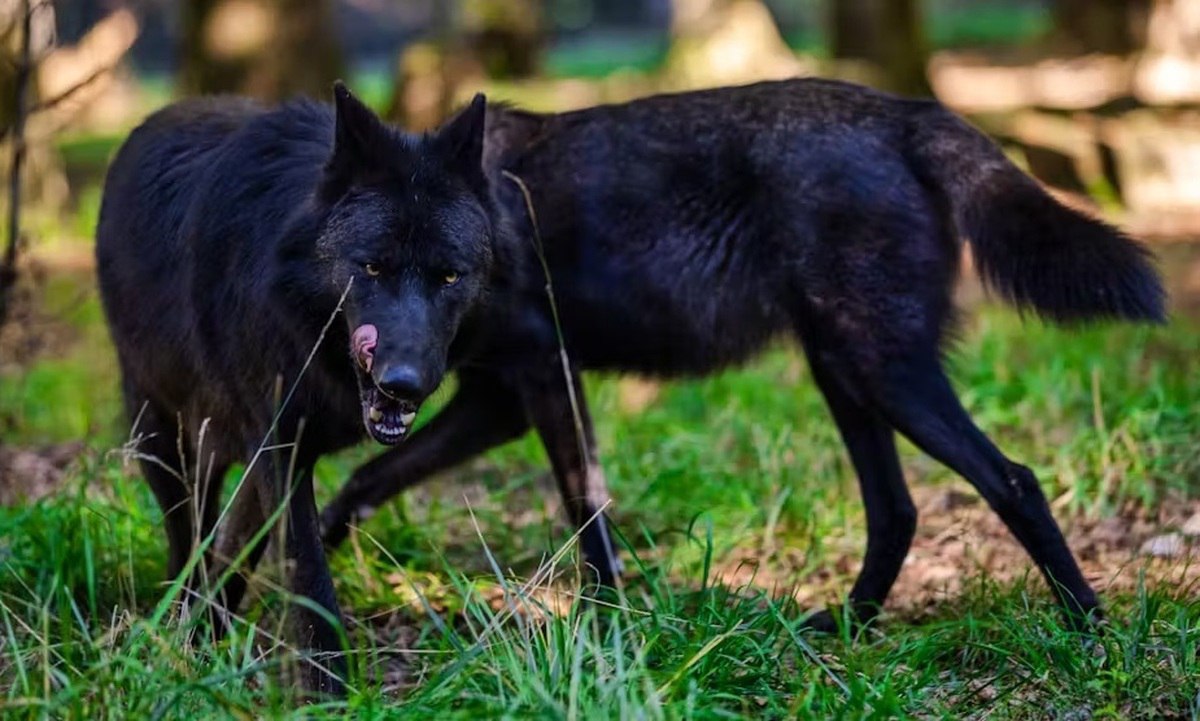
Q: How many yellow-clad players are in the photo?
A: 0